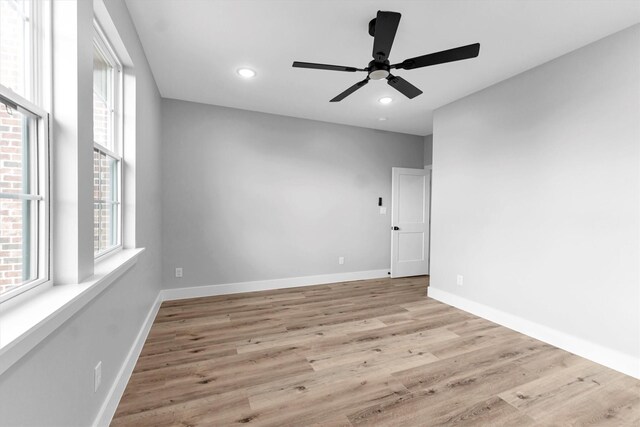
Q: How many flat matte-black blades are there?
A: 5